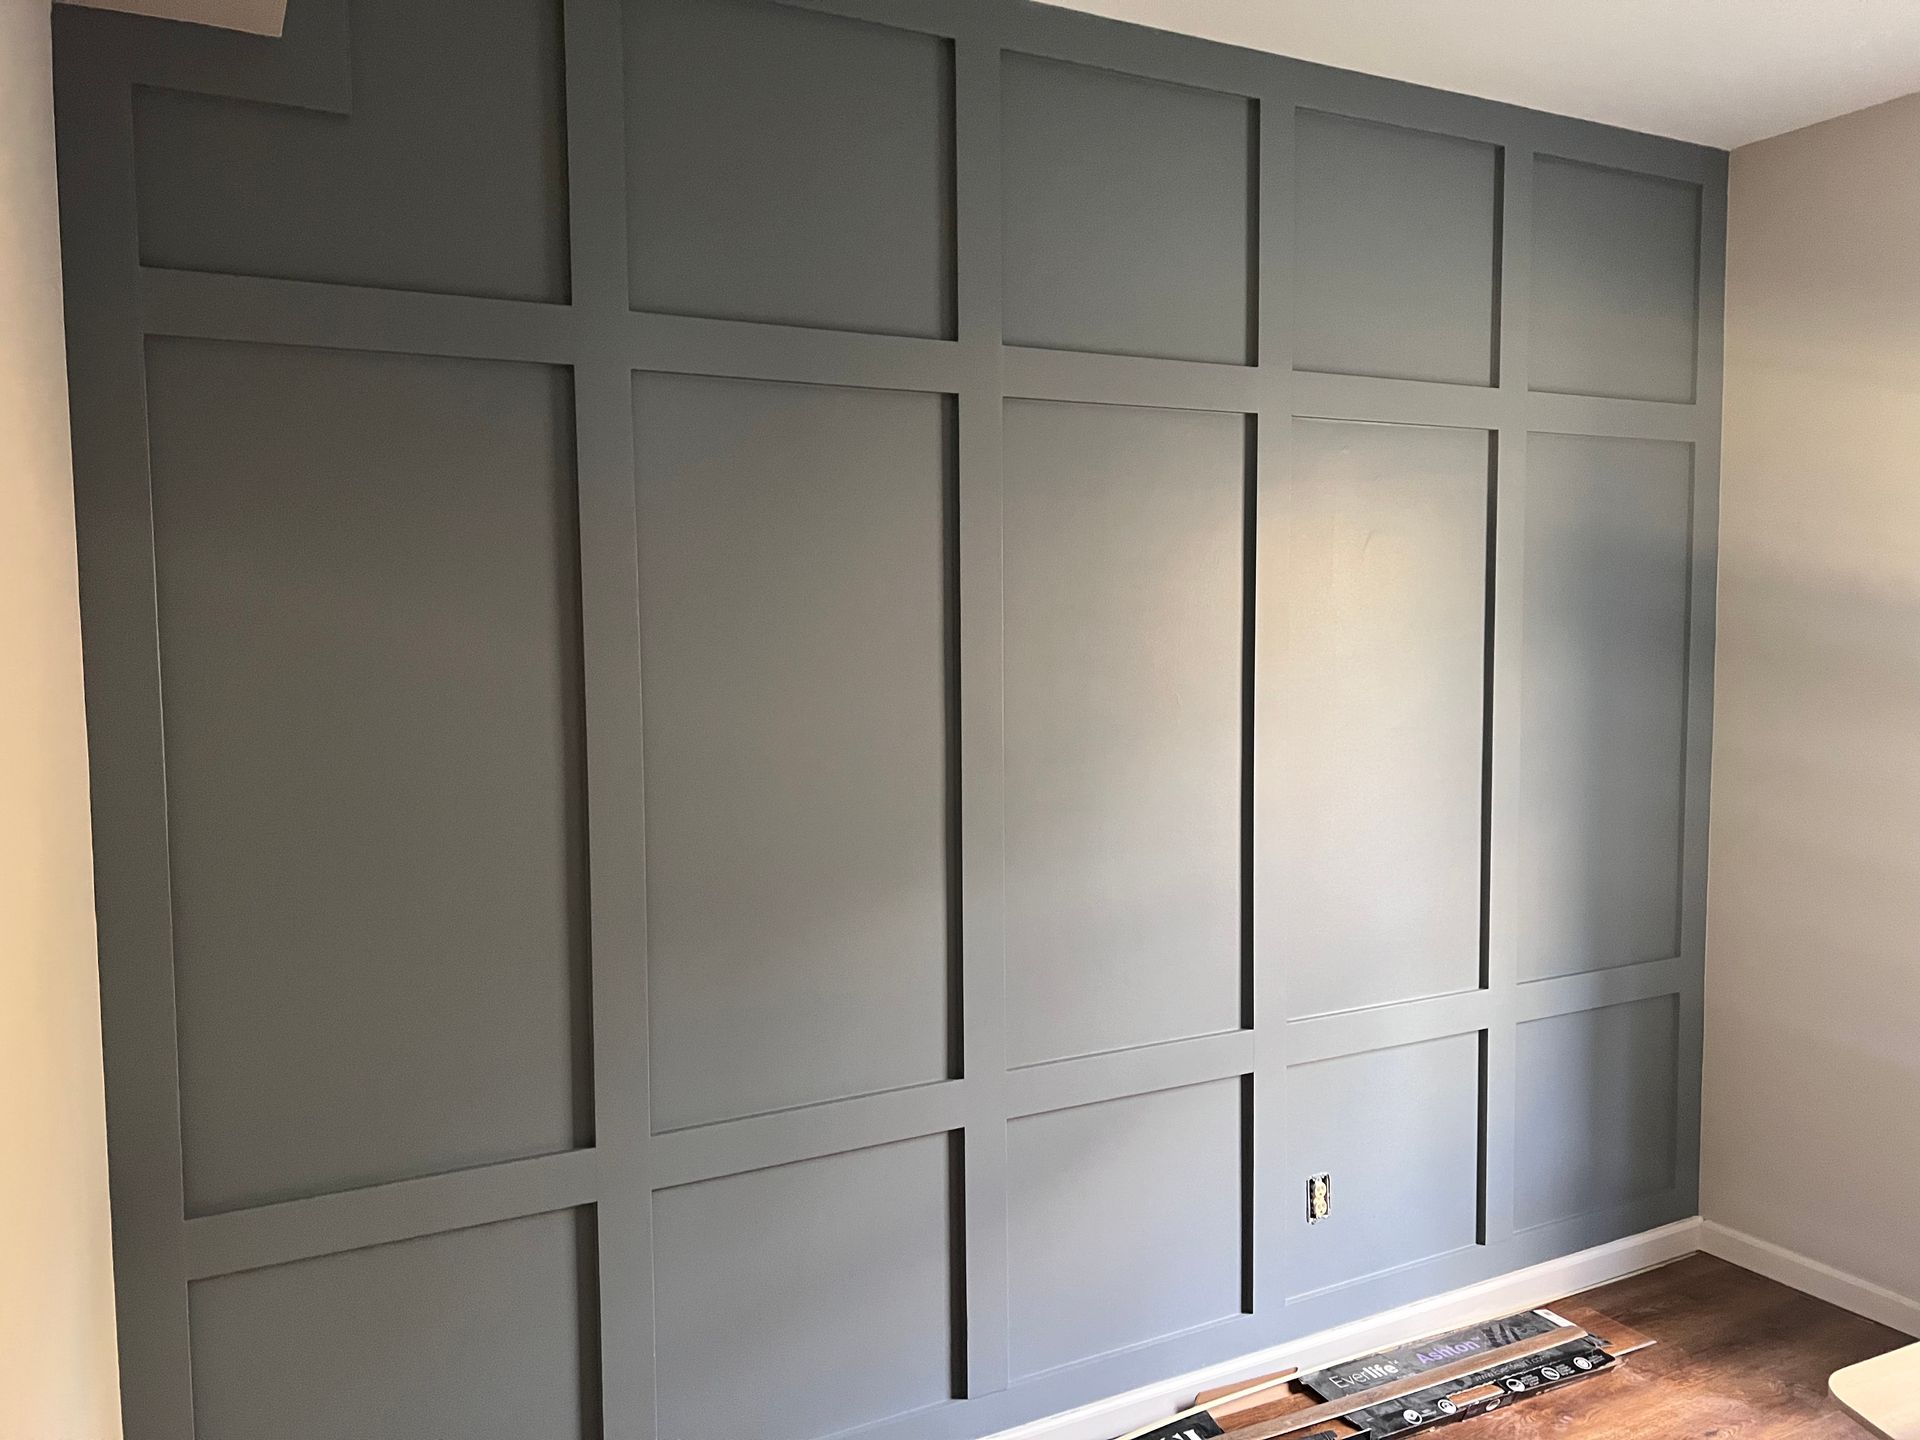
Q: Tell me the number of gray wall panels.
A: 15